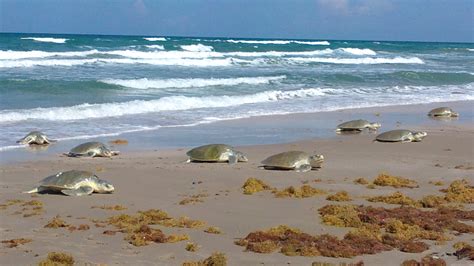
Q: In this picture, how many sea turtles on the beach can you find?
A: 8